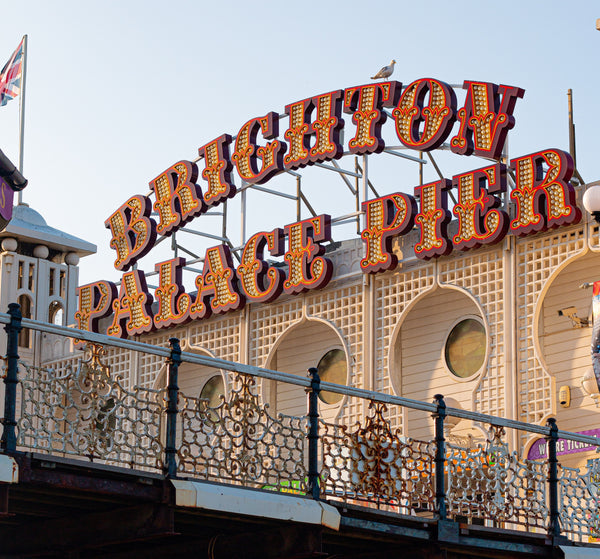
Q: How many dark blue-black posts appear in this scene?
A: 5